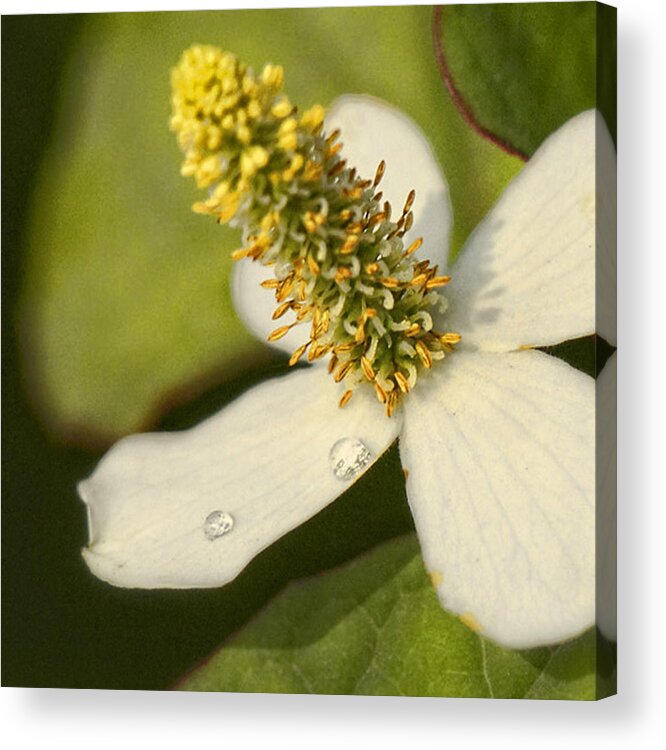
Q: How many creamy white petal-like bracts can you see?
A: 4